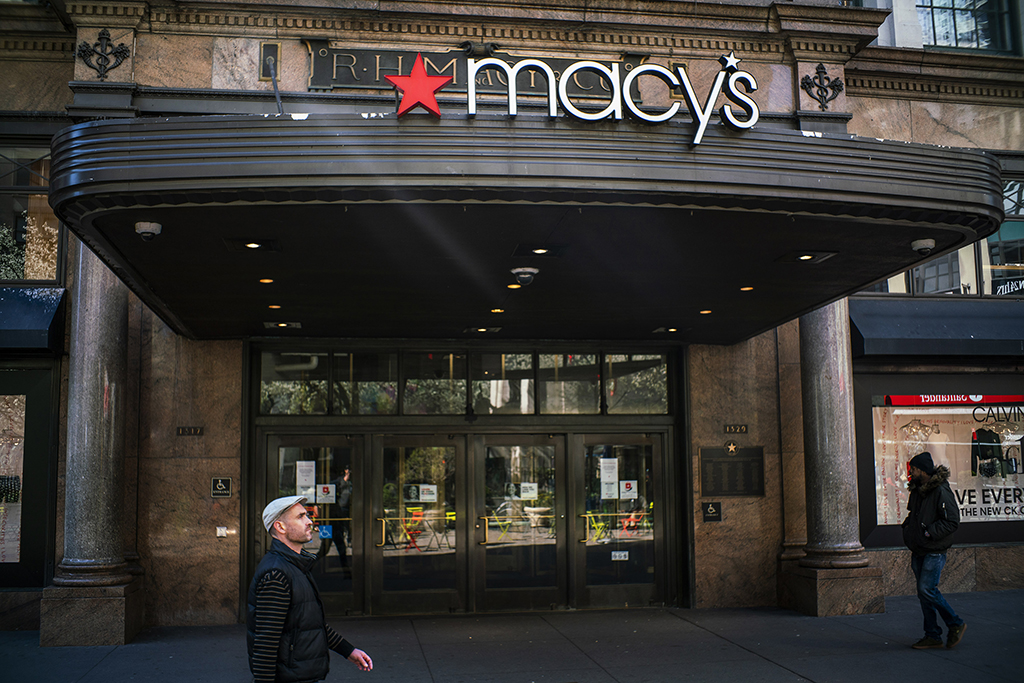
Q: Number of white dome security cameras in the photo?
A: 3